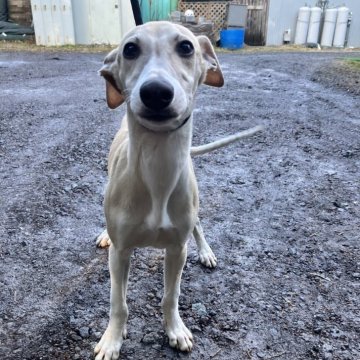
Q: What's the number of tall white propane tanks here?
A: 4